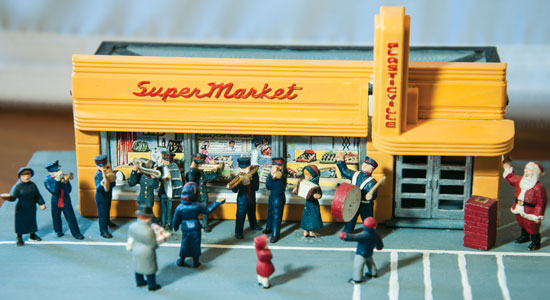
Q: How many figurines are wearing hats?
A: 15